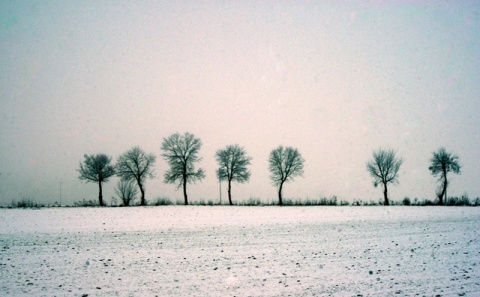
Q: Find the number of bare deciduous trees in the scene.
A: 7